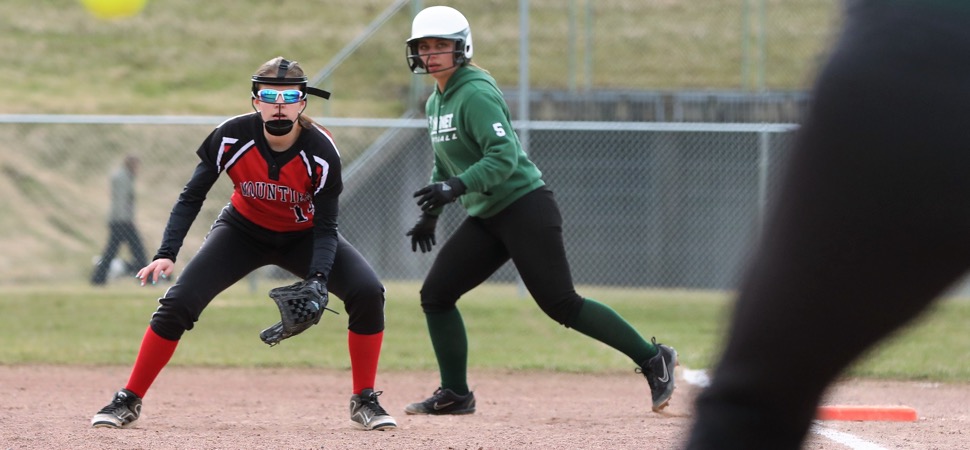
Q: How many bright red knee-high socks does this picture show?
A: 2